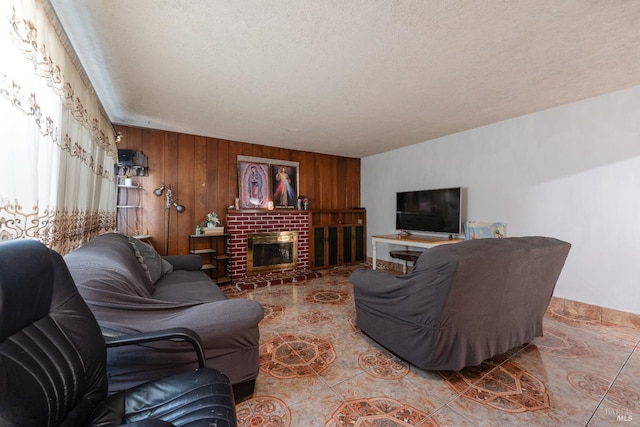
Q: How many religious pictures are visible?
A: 2